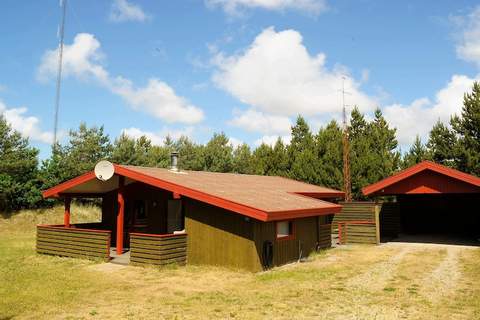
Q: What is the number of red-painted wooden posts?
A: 2